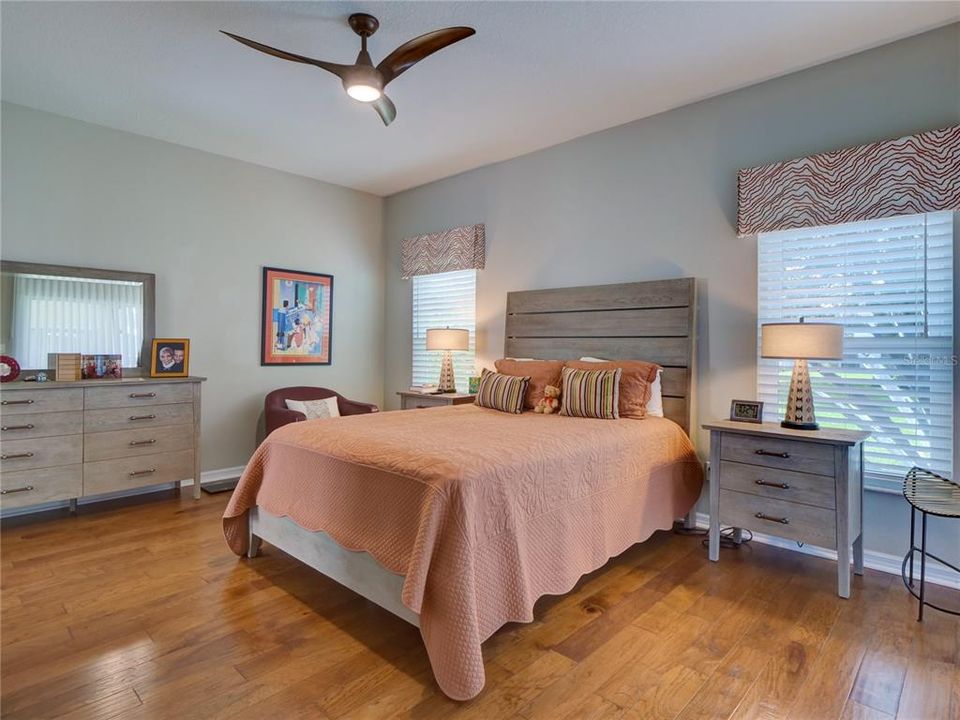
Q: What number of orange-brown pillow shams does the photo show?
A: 2